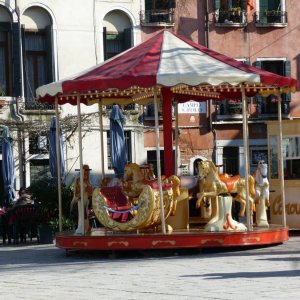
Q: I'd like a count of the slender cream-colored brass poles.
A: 7